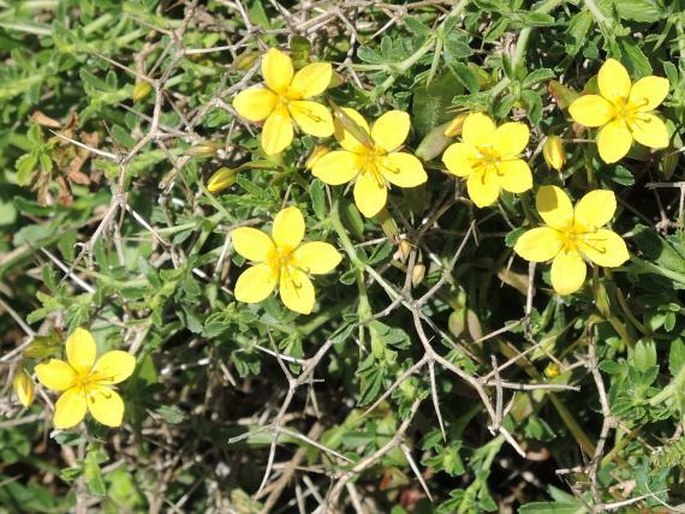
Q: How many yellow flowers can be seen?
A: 7